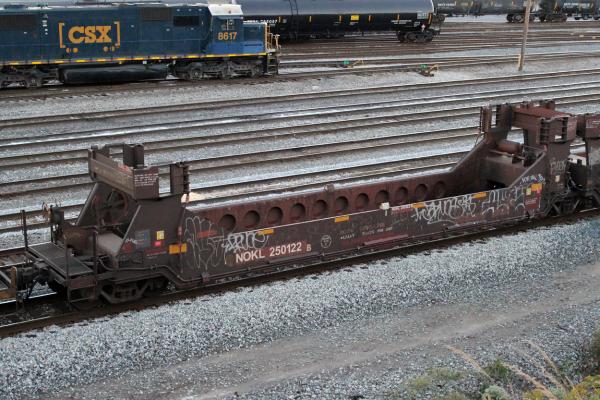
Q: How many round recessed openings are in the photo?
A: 11